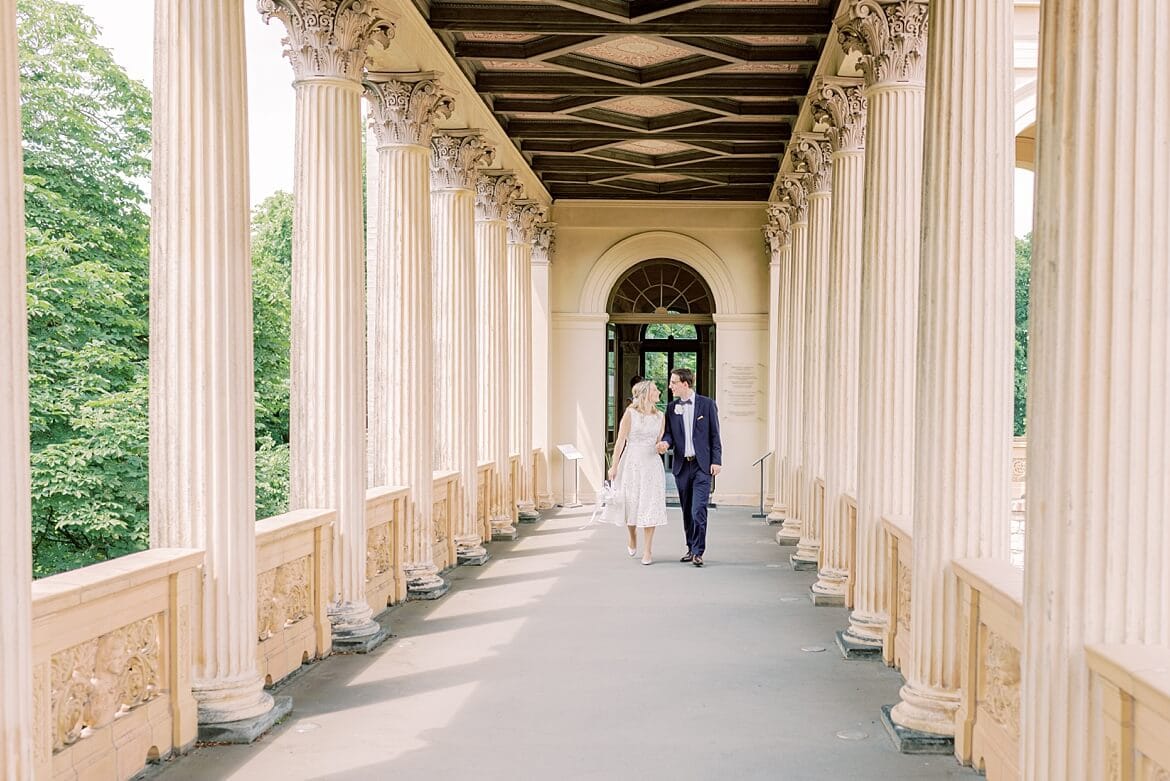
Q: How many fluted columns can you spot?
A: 14